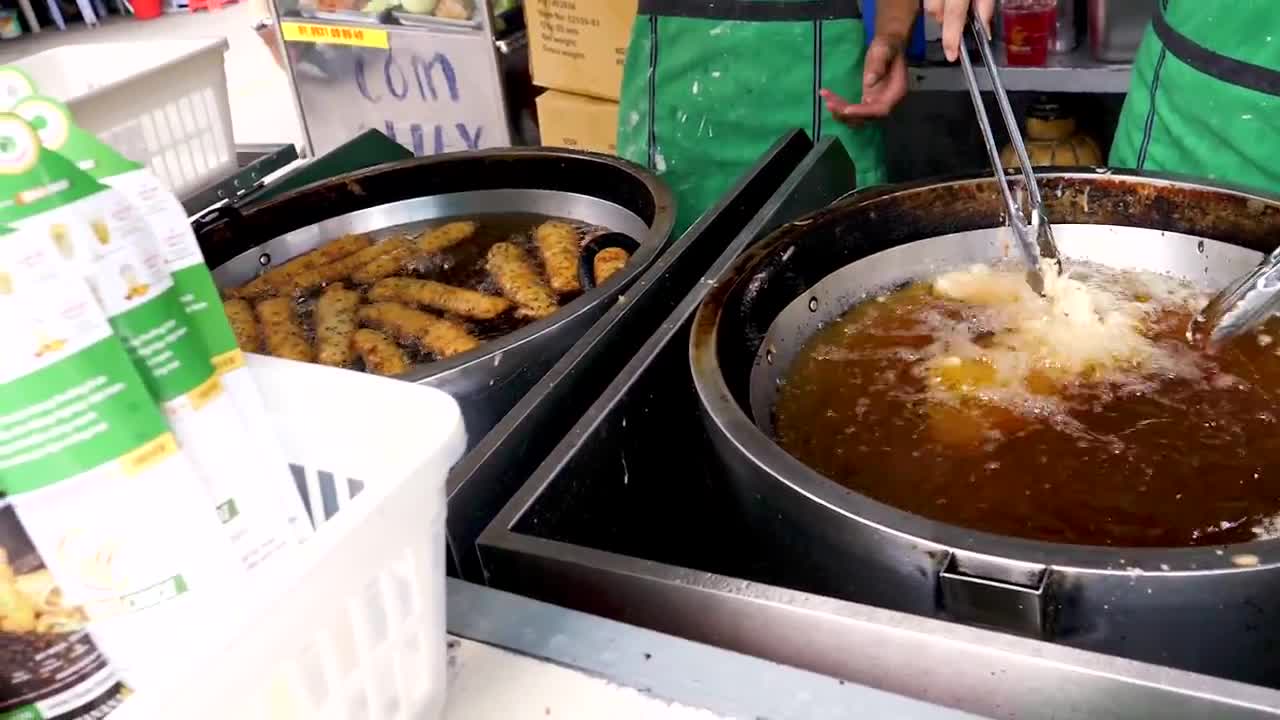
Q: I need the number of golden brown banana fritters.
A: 13